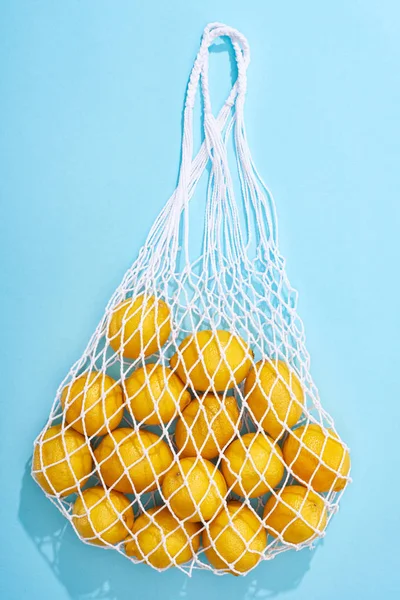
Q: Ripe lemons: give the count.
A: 15